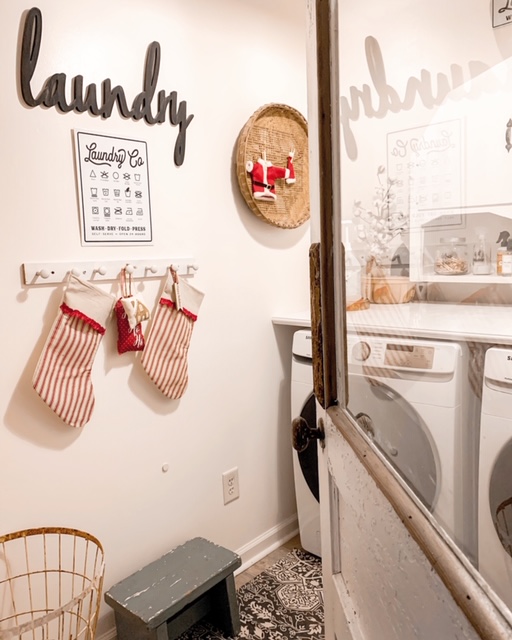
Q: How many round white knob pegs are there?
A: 7